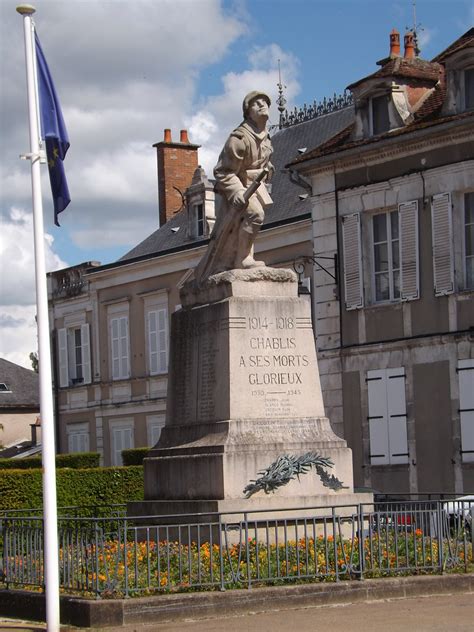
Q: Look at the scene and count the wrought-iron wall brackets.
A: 1